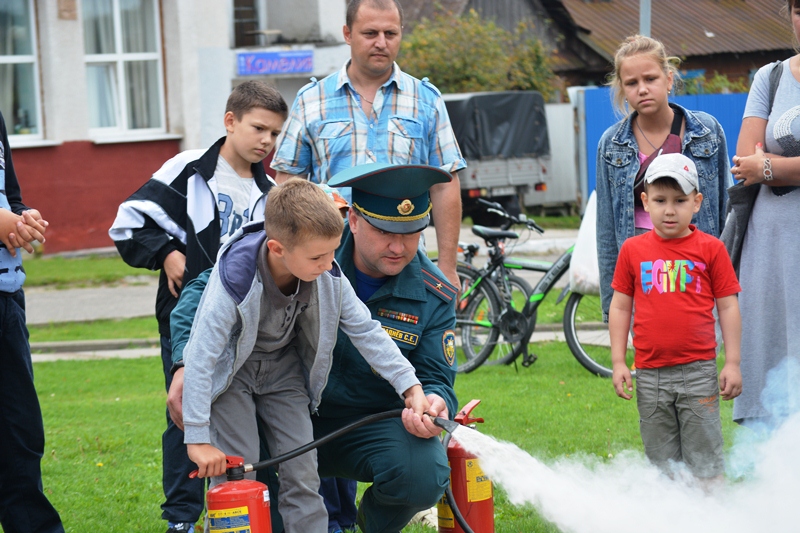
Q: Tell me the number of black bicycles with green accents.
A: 1